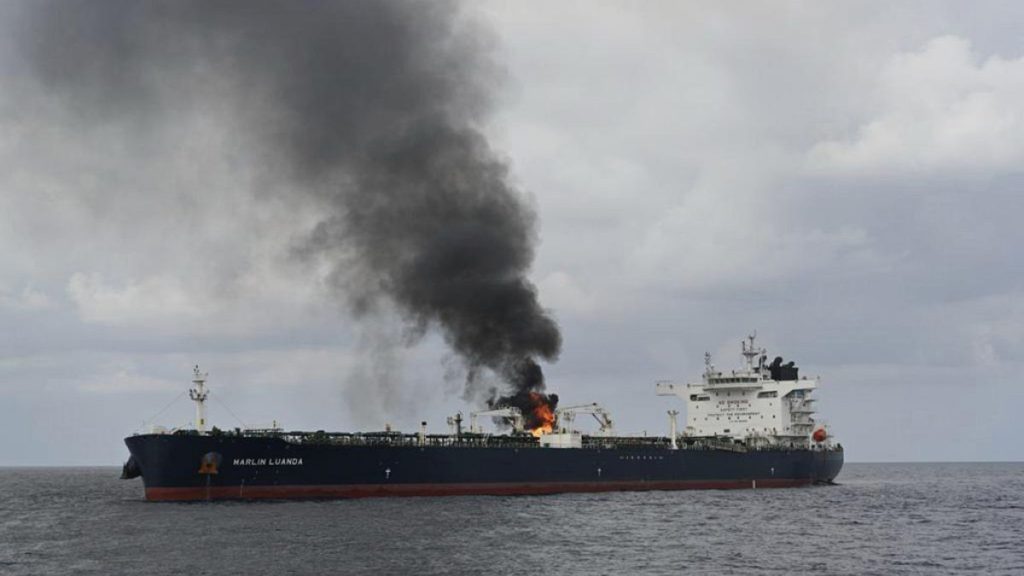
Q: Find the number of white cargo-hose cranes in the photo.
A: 2